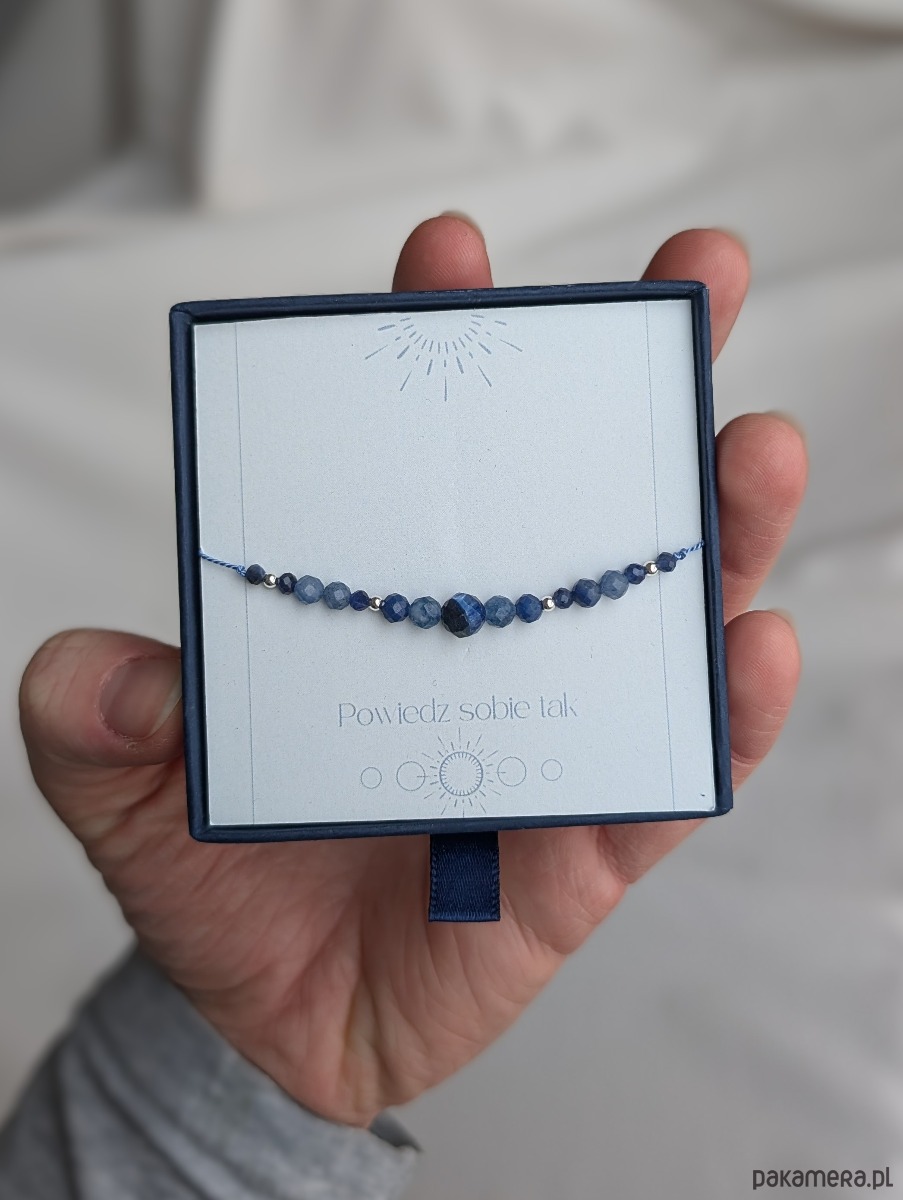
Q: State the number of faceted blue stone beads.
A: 15